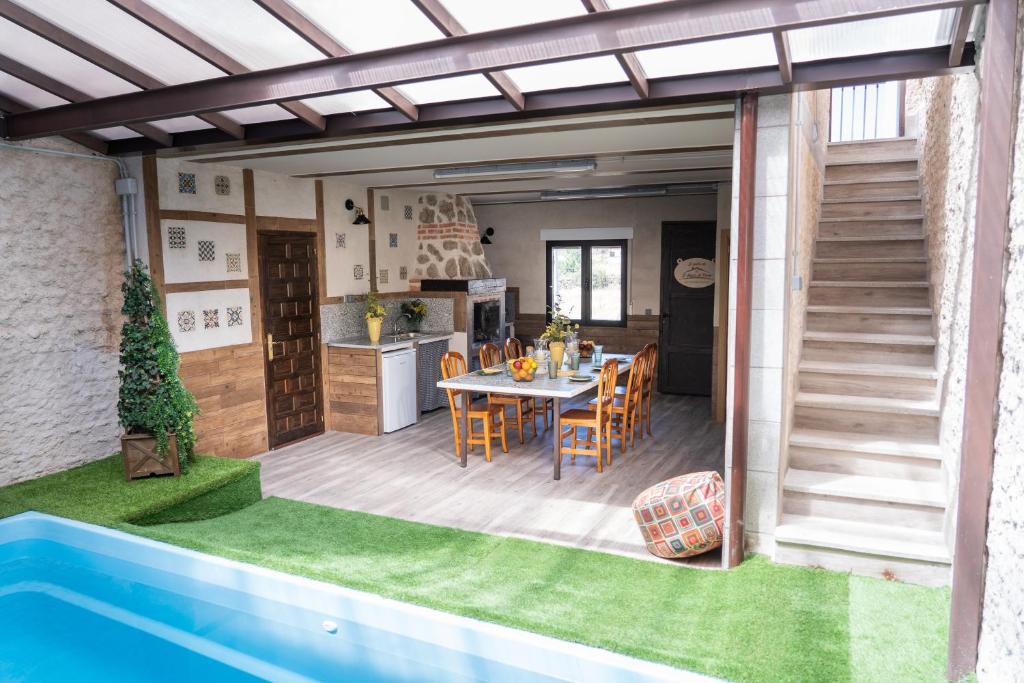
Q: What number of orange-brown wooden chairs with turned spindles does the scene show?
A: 6